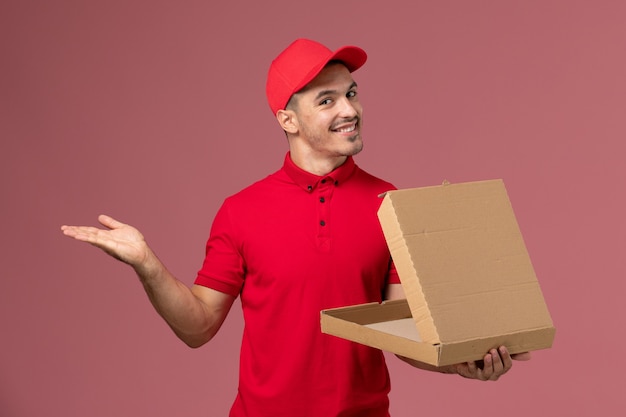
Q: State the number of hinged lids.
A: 1